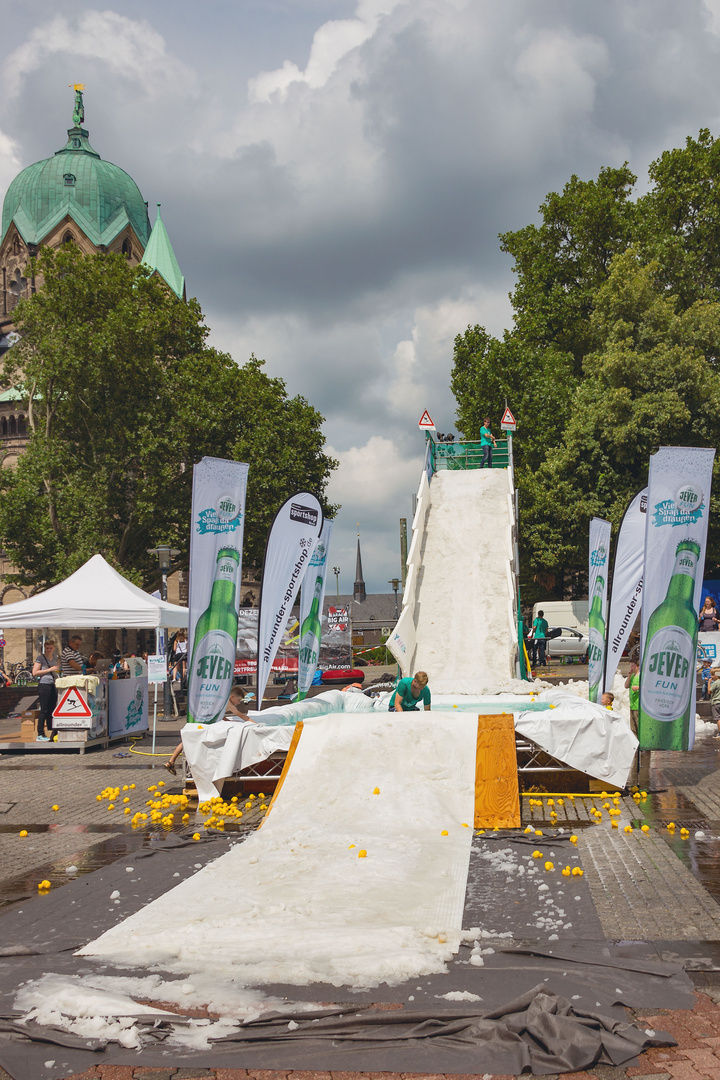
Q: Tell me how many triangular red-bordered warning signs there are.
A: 3